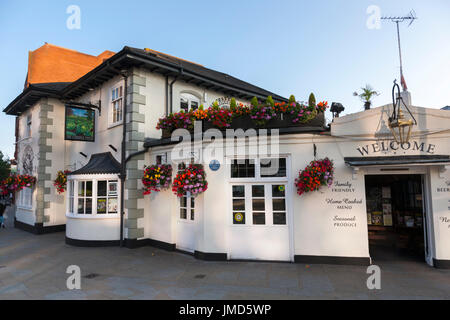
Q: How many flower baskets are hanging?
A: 5